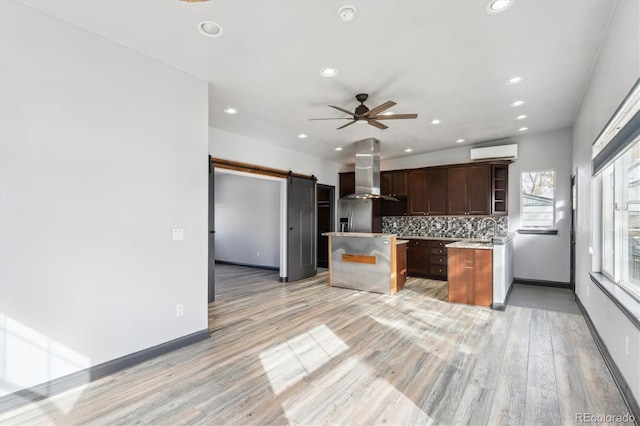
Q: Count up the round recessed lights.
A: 14